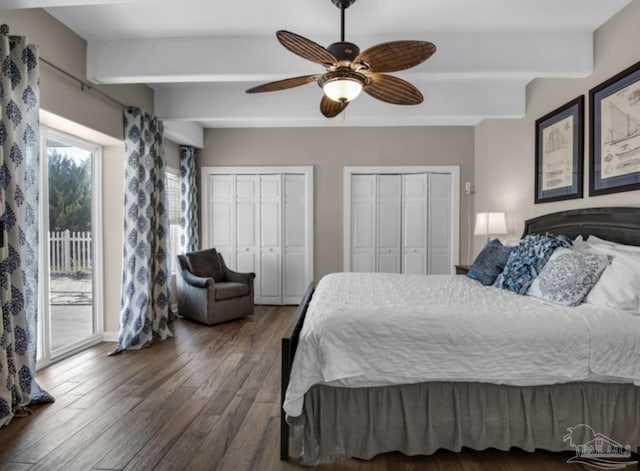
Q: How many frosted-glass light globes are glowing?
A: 1